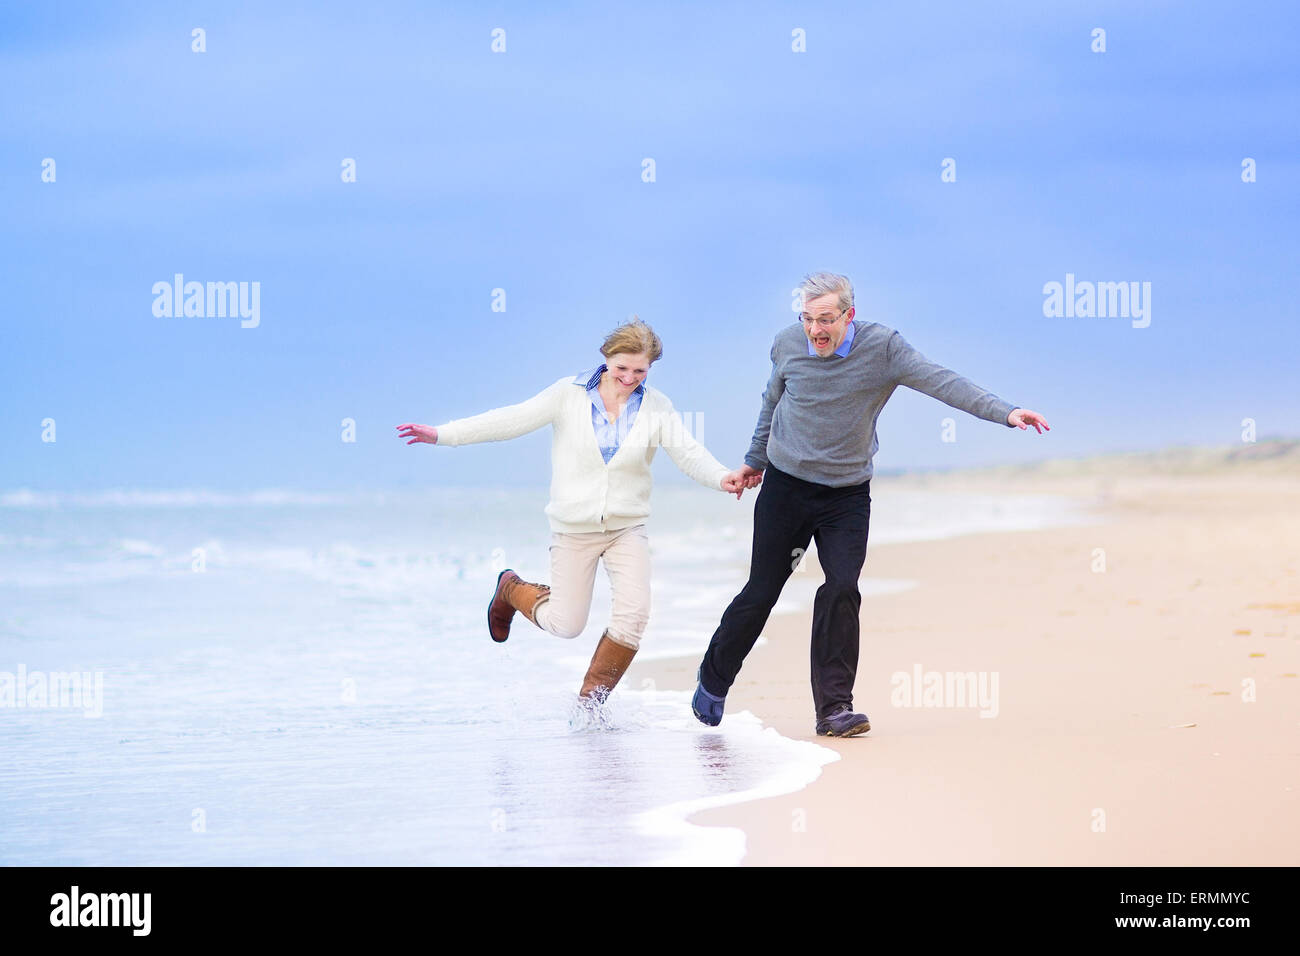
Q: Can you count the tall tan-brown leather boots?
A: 2